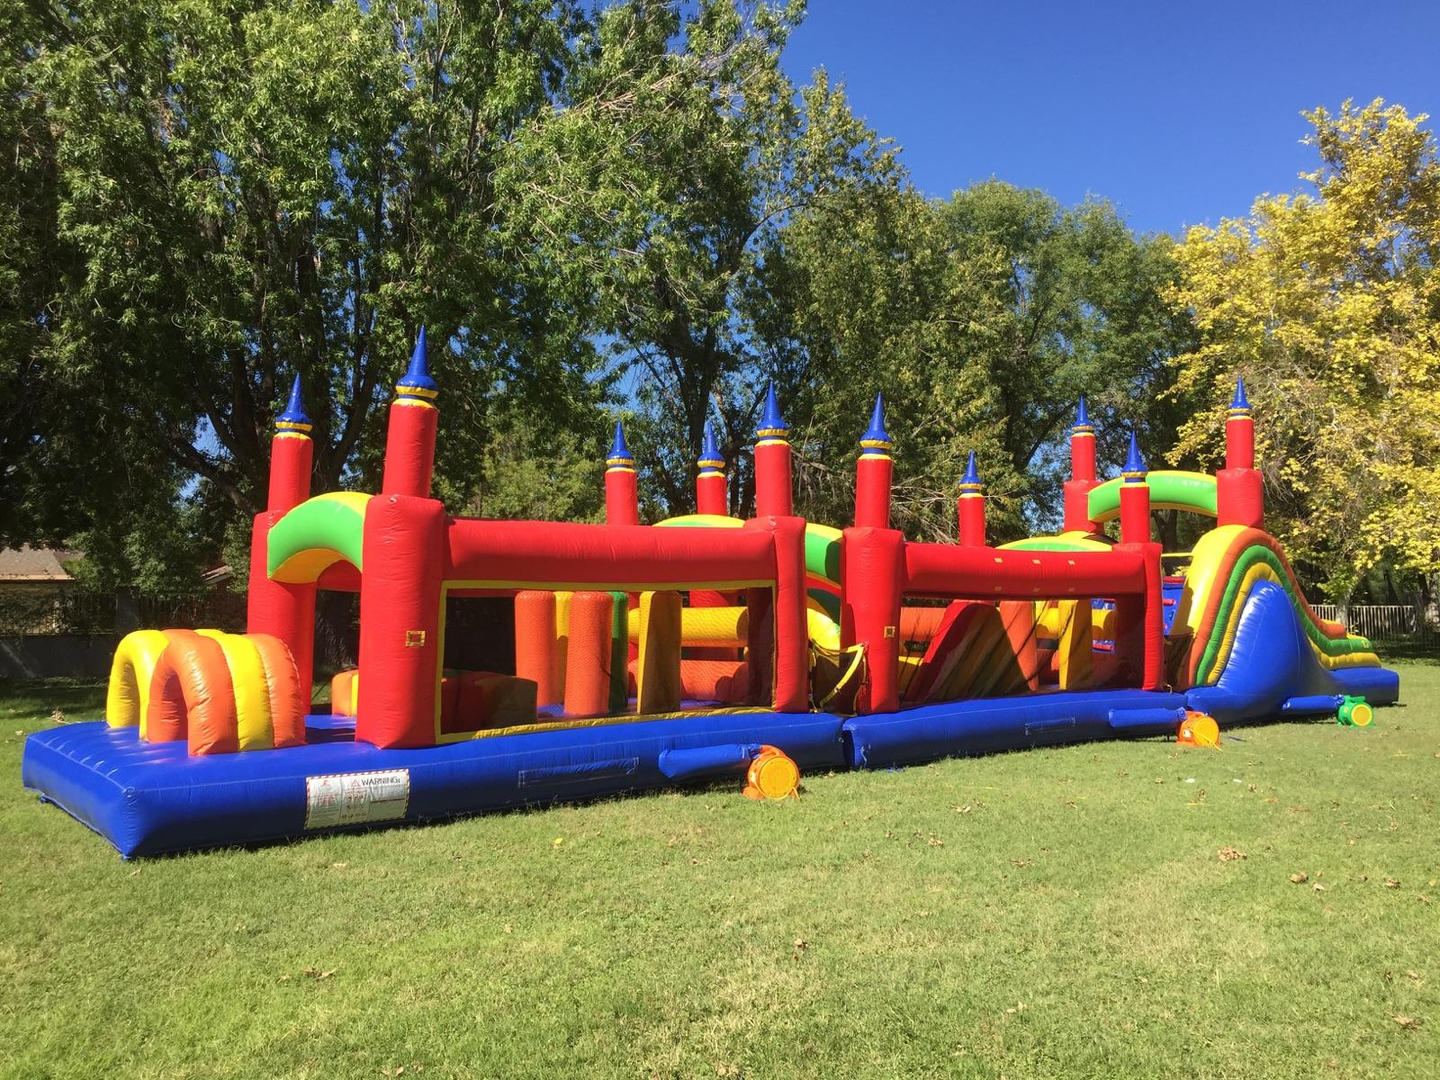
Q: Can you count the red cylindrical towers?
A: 10